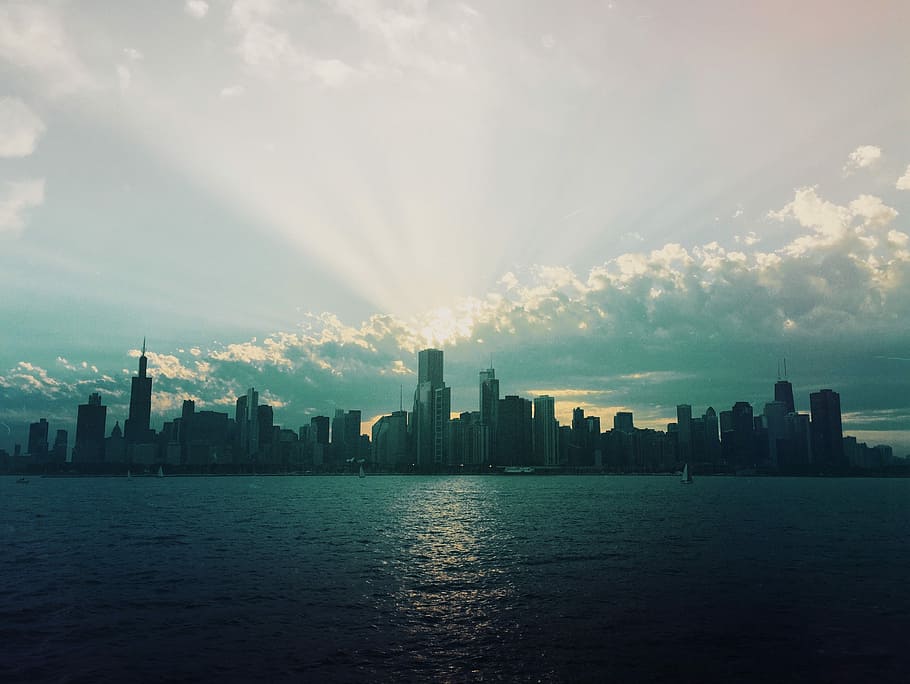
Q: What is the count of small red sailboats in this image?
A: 0